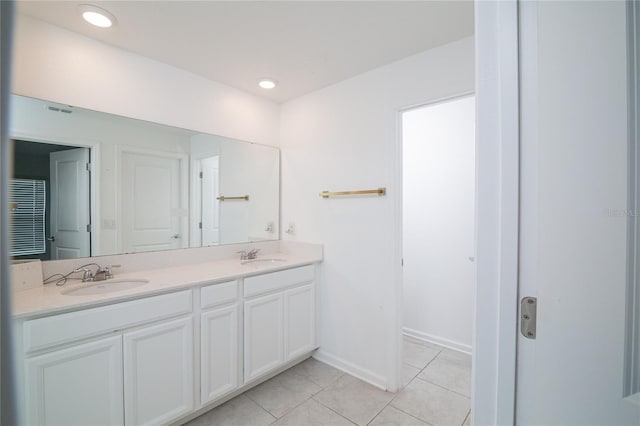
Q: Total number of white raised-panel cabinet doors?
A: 5